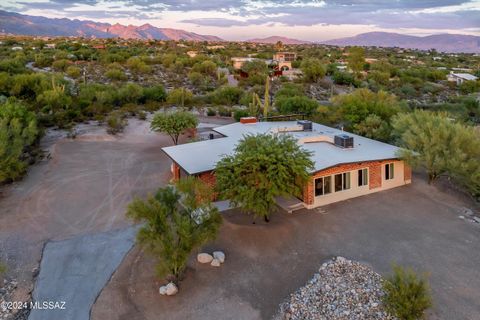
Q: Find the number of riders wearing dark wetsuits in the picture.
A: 0